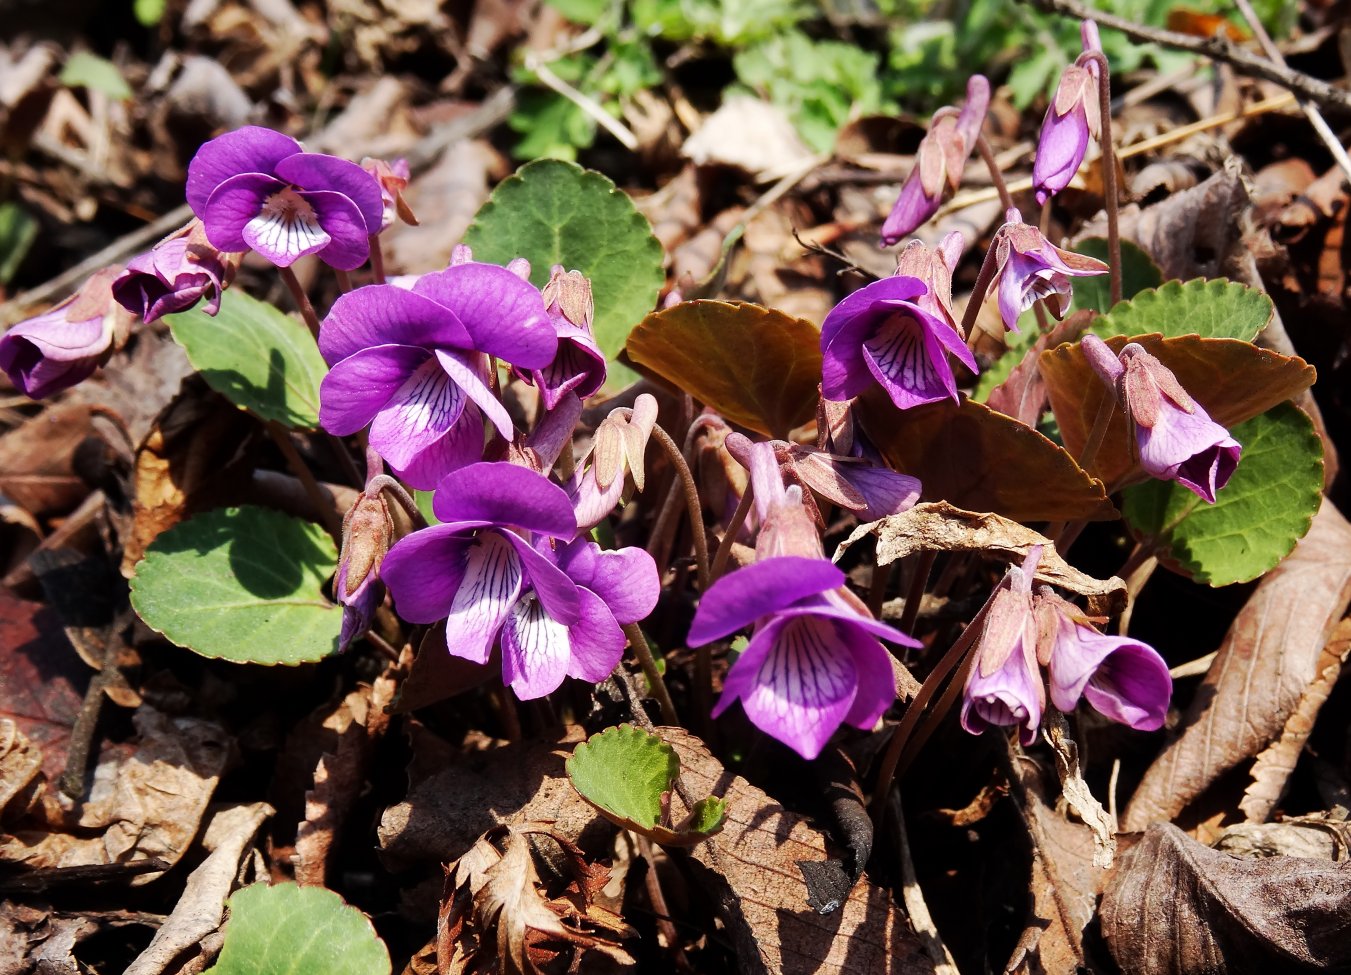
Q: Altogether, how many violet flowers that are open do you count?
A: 6